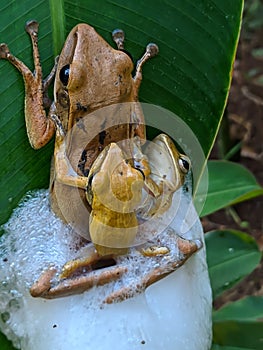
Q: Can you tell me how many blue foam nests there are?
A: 1